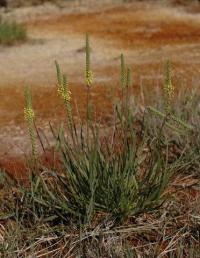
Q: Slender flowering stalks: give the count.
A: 7